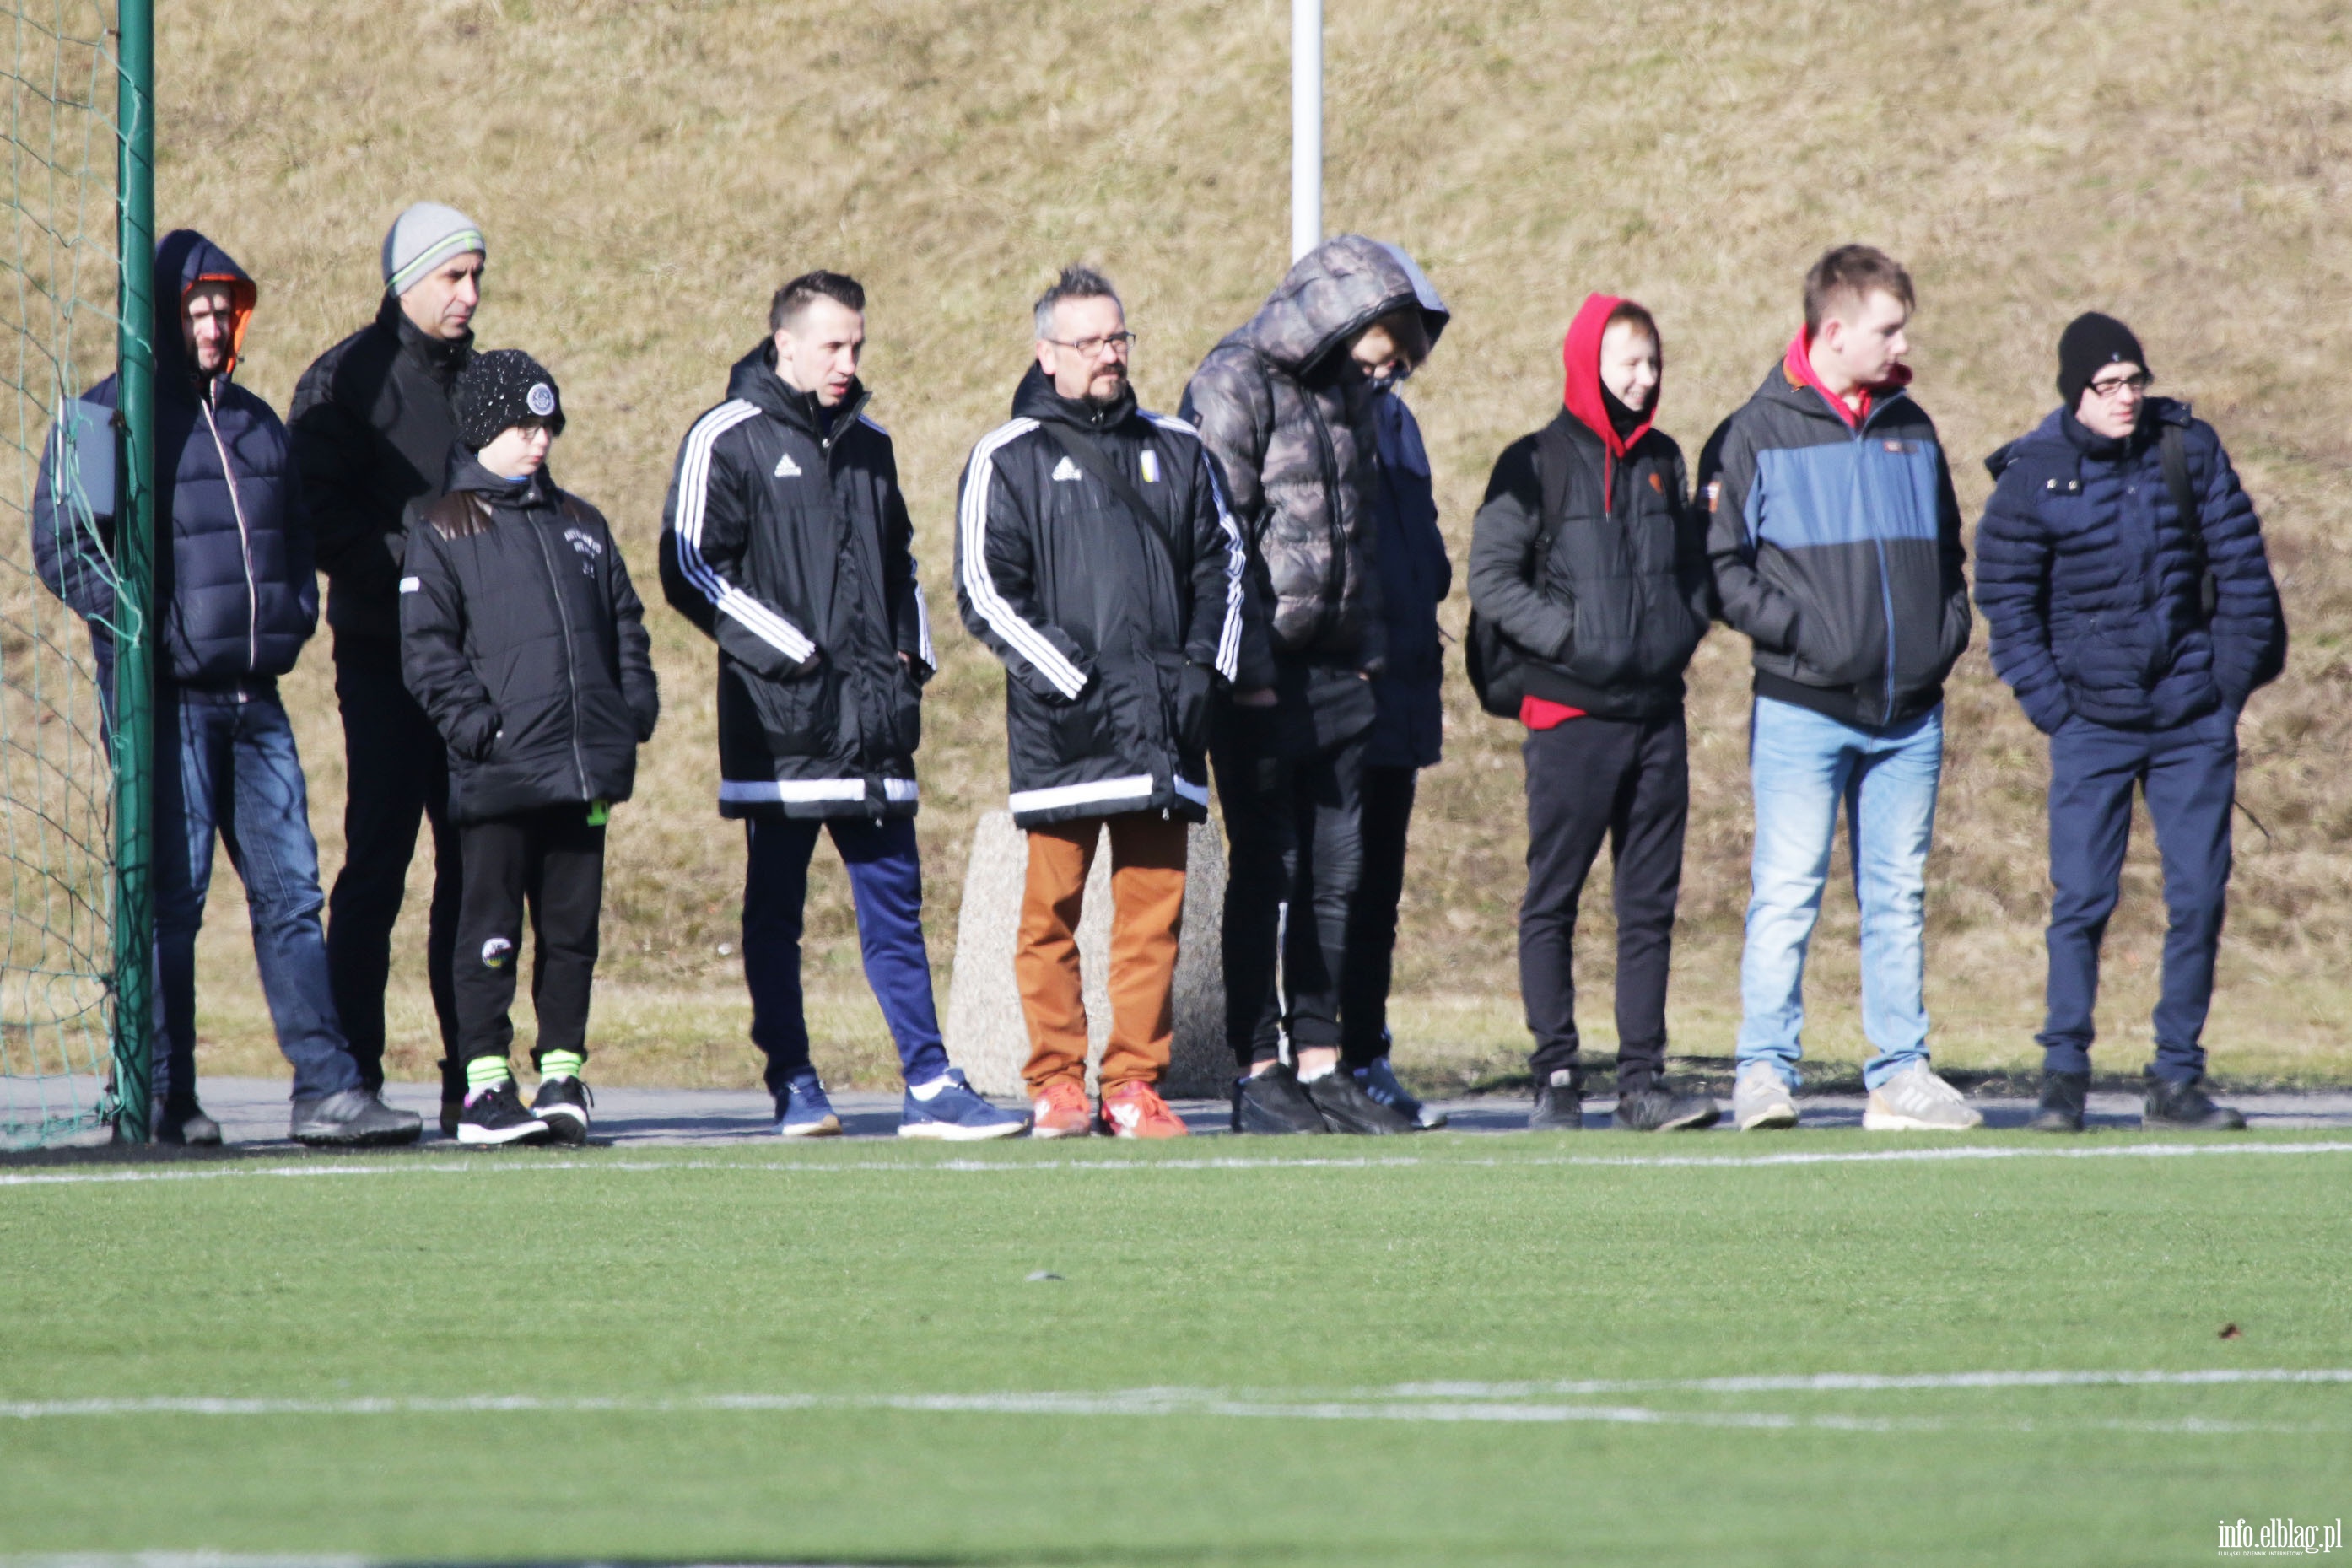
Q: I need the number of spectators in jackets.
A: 10